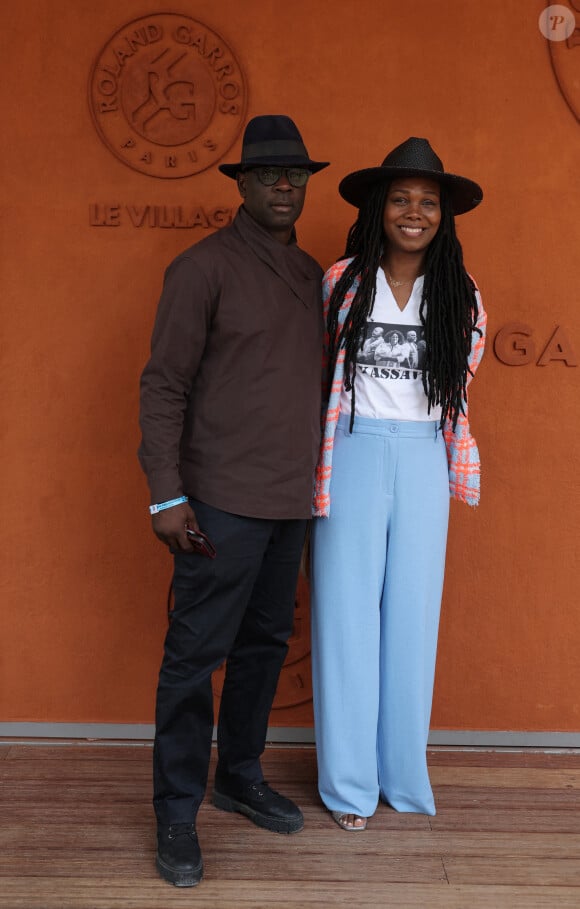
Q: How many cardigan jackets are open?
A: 1